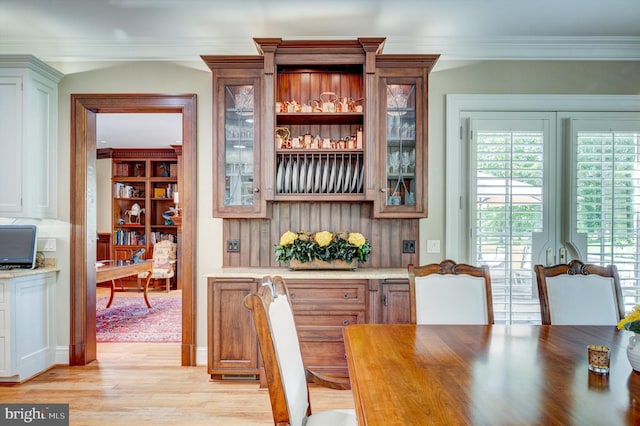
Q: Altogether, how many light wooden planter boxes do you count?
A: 1